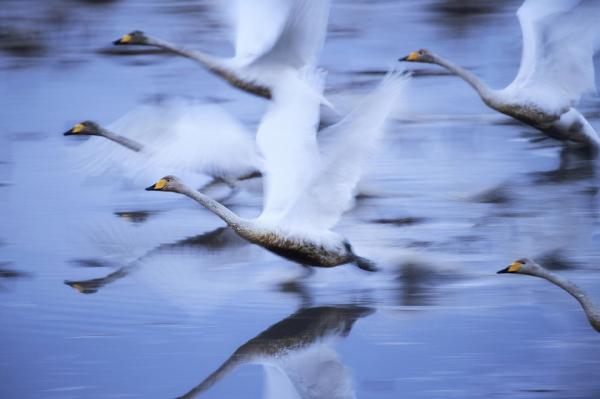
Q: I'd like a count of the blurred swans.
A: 5